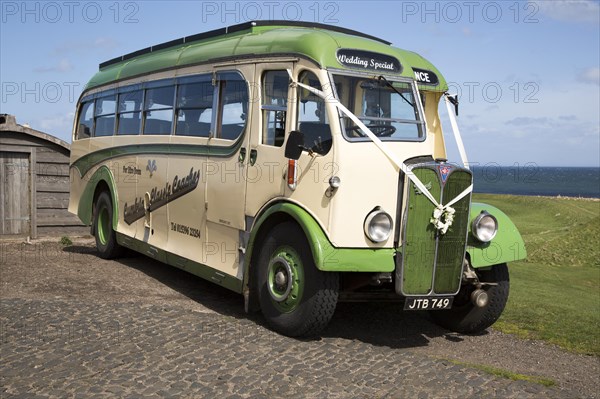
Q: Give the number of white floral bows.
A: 1